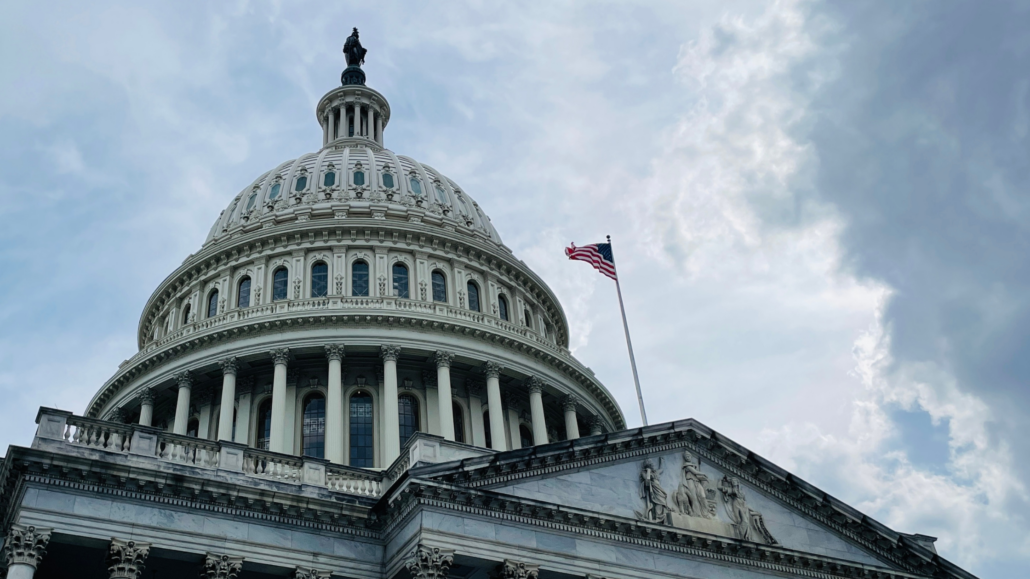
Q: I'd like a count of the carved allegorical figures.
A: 3